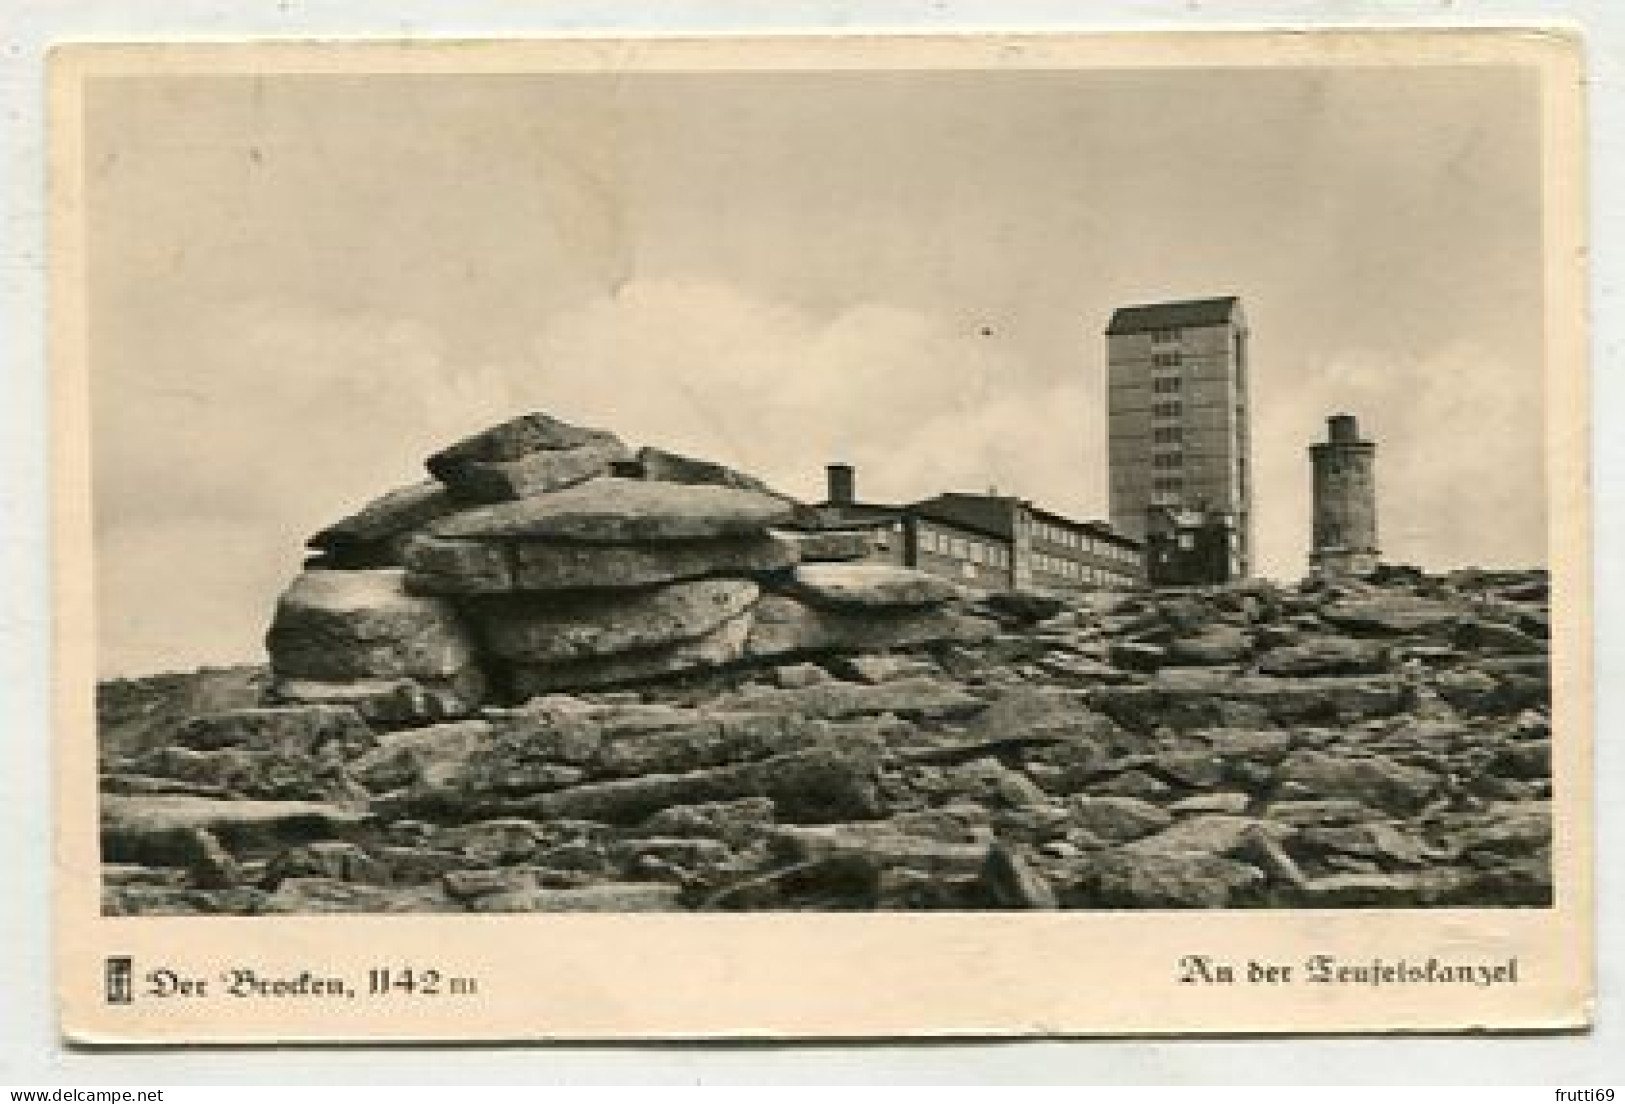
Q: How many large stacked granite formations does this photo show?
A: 1